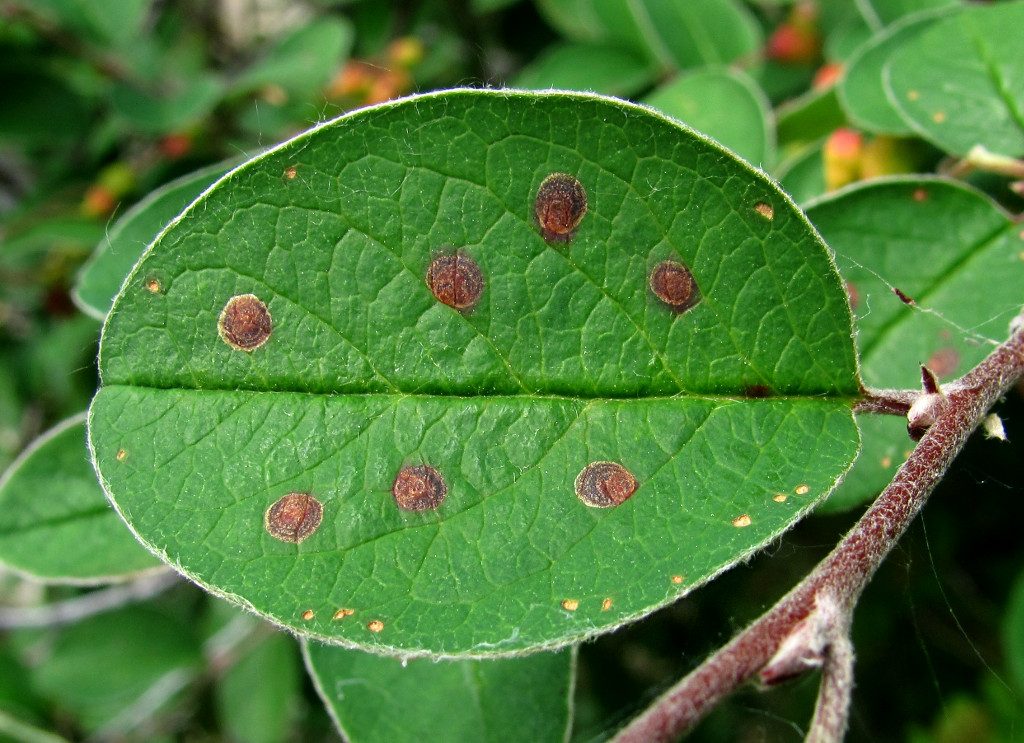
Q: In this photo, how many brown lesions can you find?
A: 7